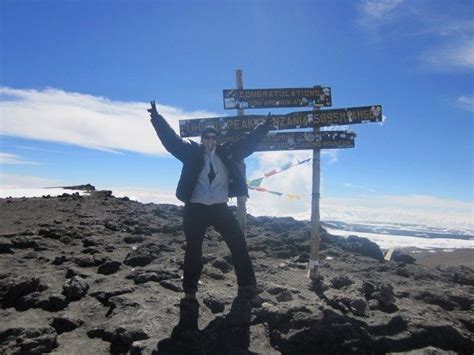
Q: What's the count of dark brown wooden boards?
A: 3